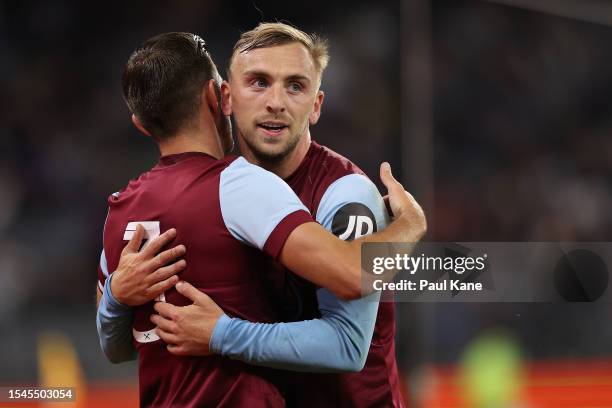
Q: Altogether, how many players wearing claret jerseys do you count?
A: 2